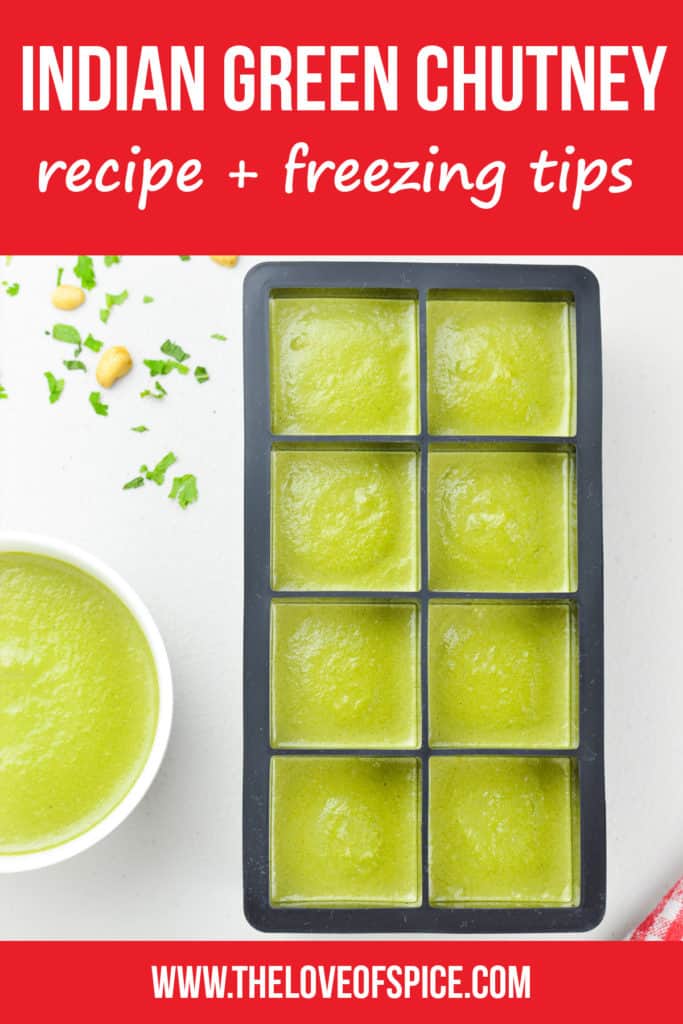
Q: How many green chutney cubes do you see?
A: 8